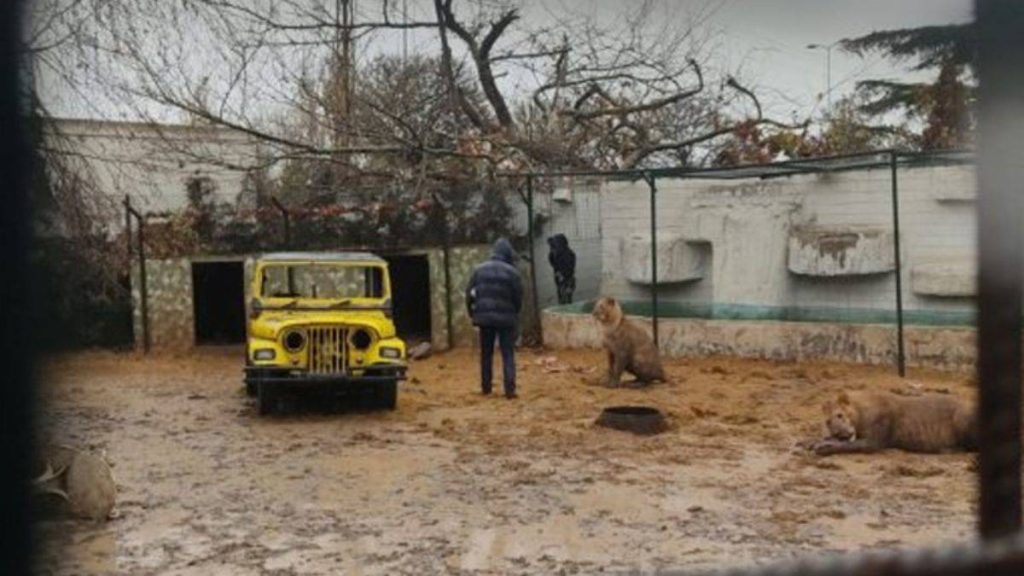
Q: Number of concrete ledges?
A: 4